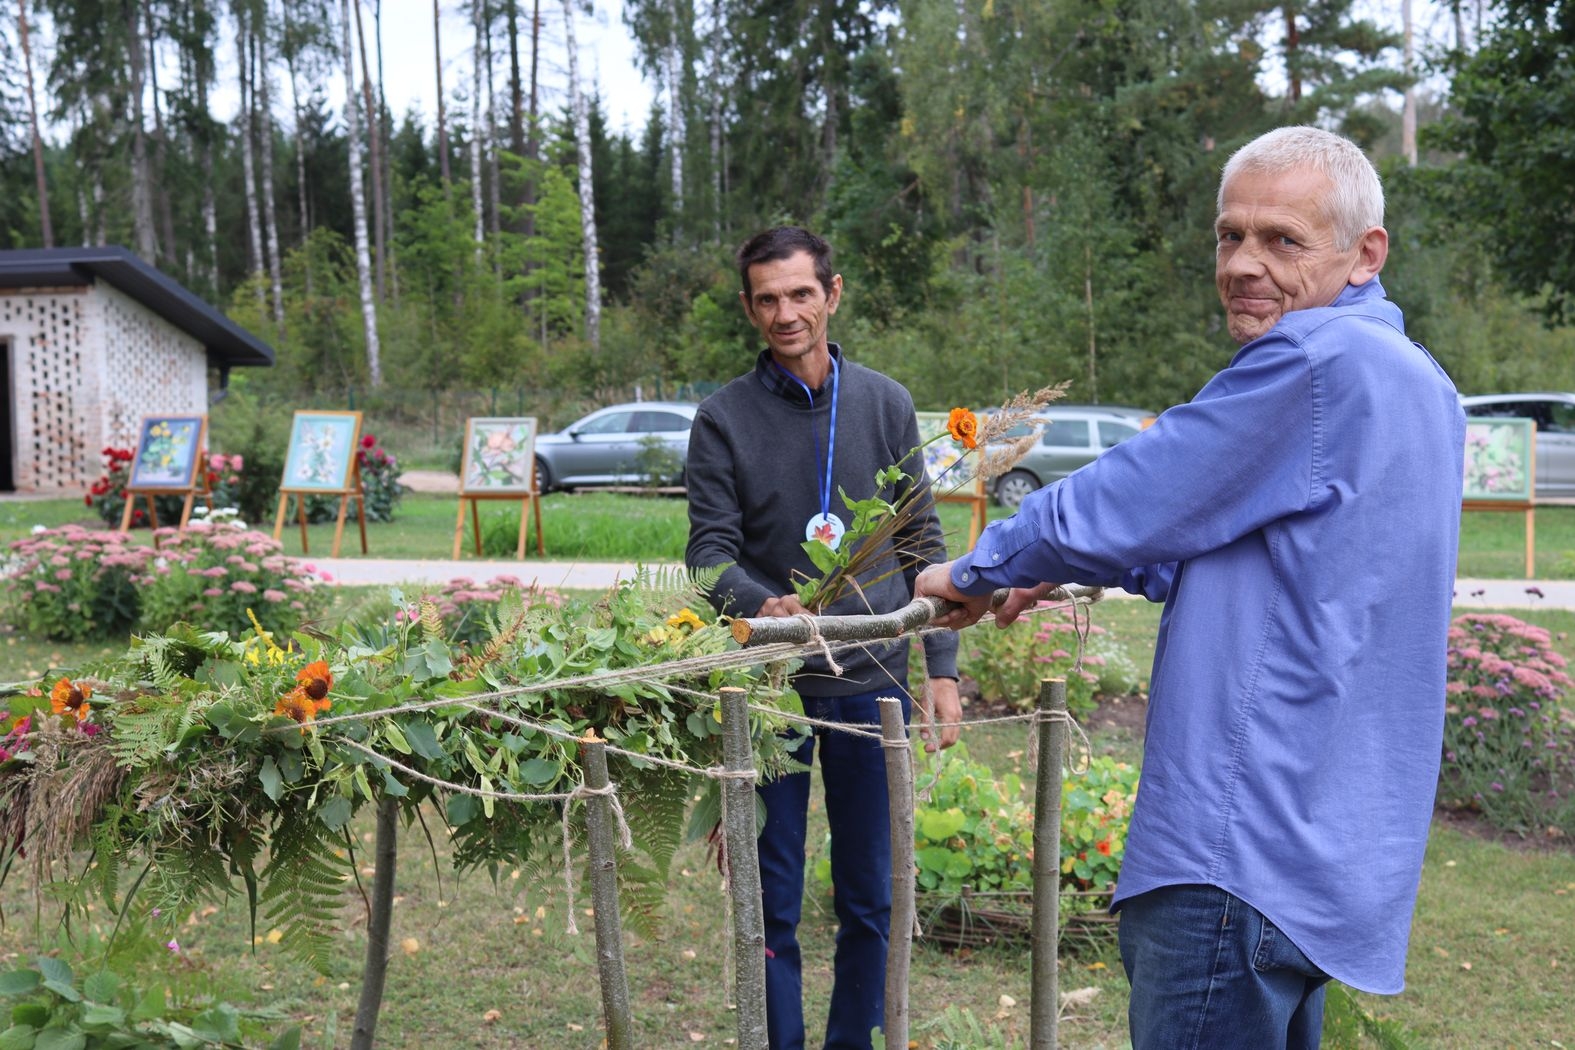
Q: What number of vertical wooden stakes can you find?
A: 5